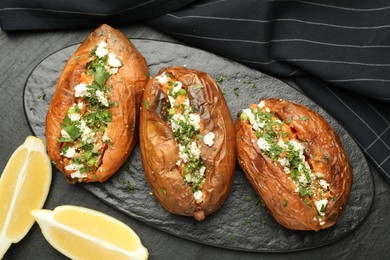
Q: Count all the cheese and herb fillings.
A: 3